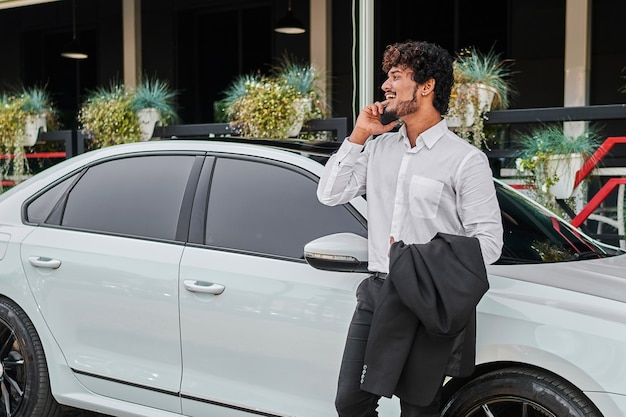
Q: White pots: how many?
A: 5